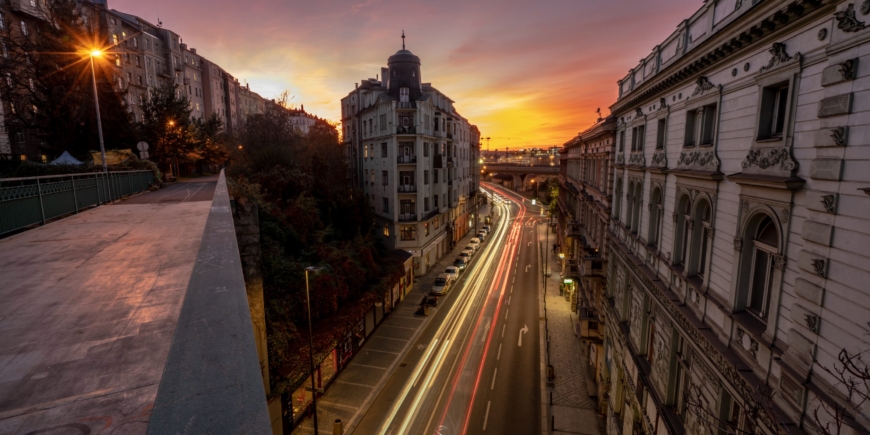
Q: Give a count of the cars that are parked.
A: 9